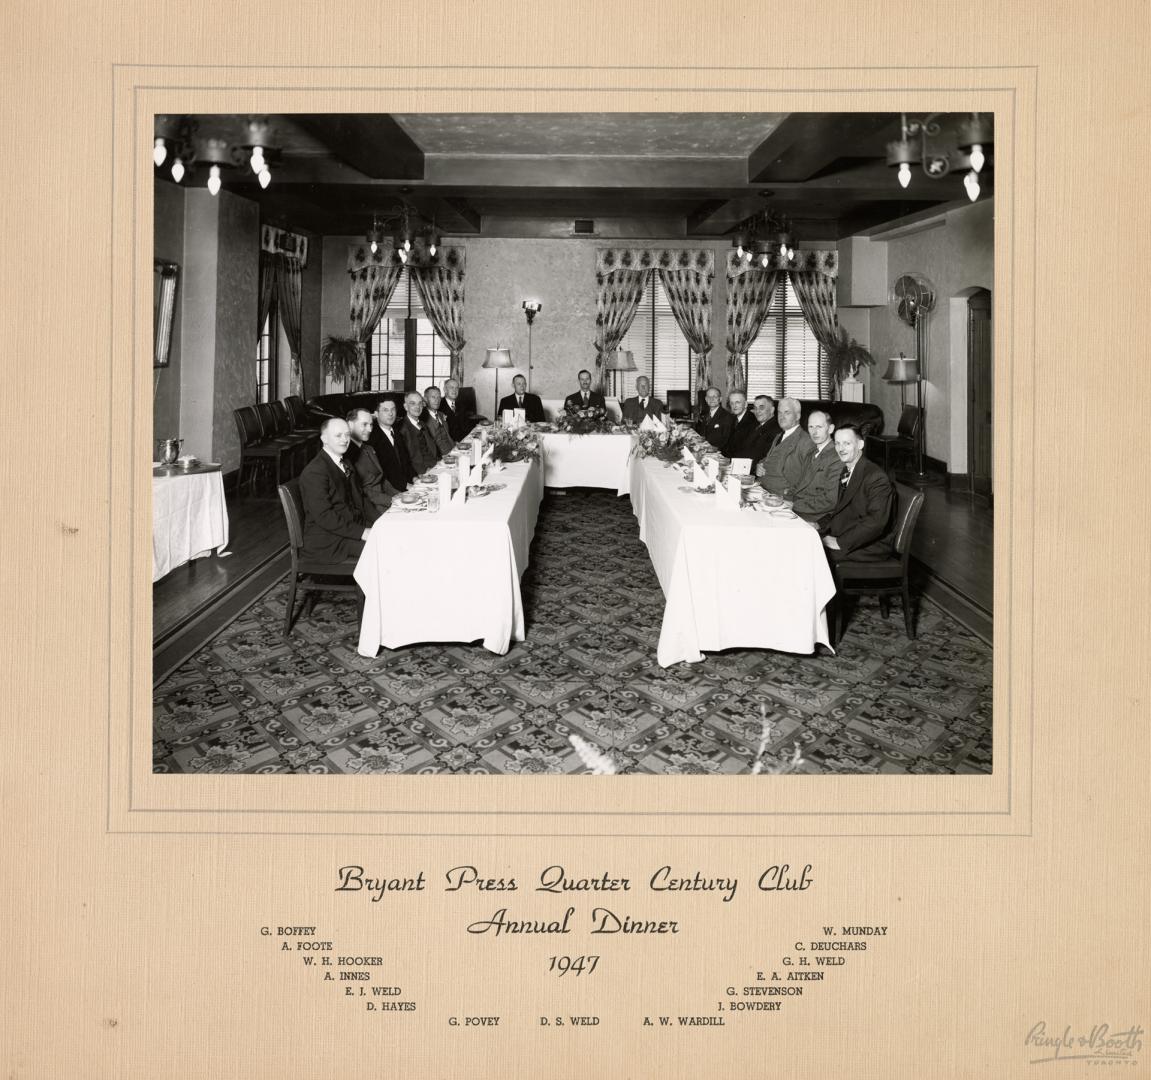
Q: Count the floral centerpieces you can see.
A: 3